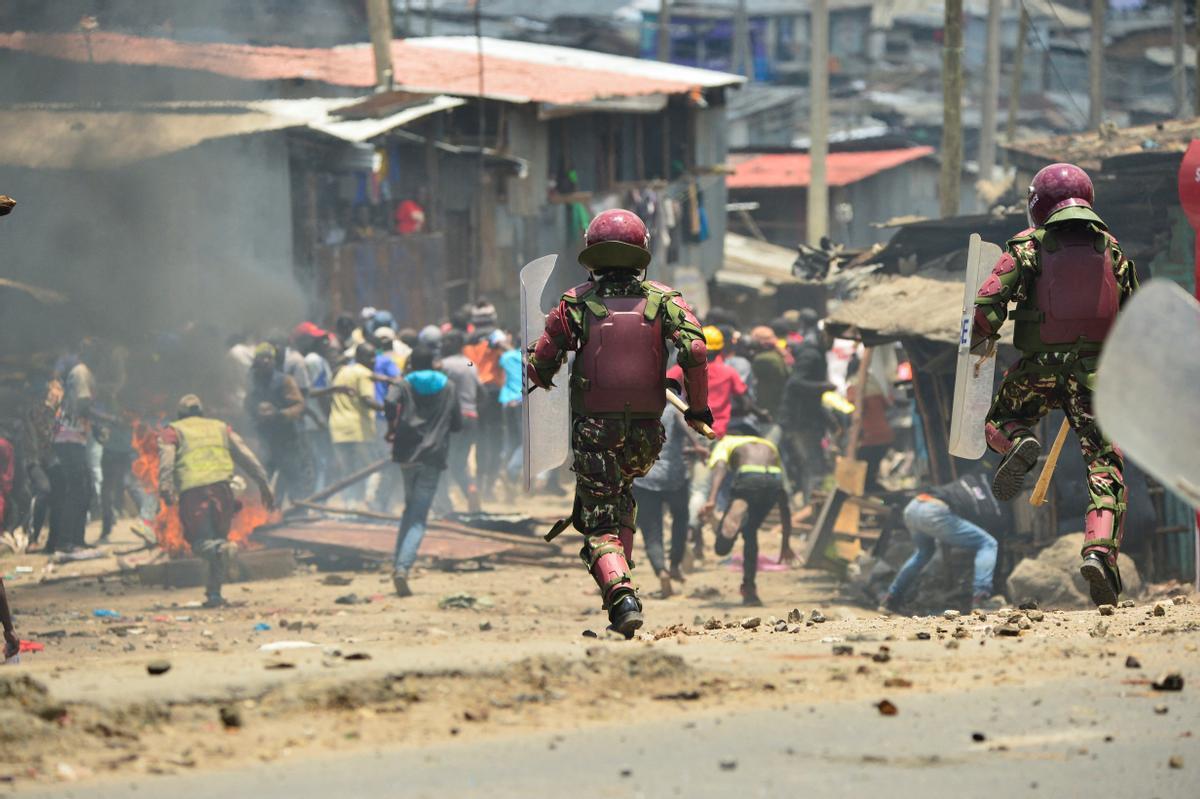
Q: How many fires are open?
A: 1